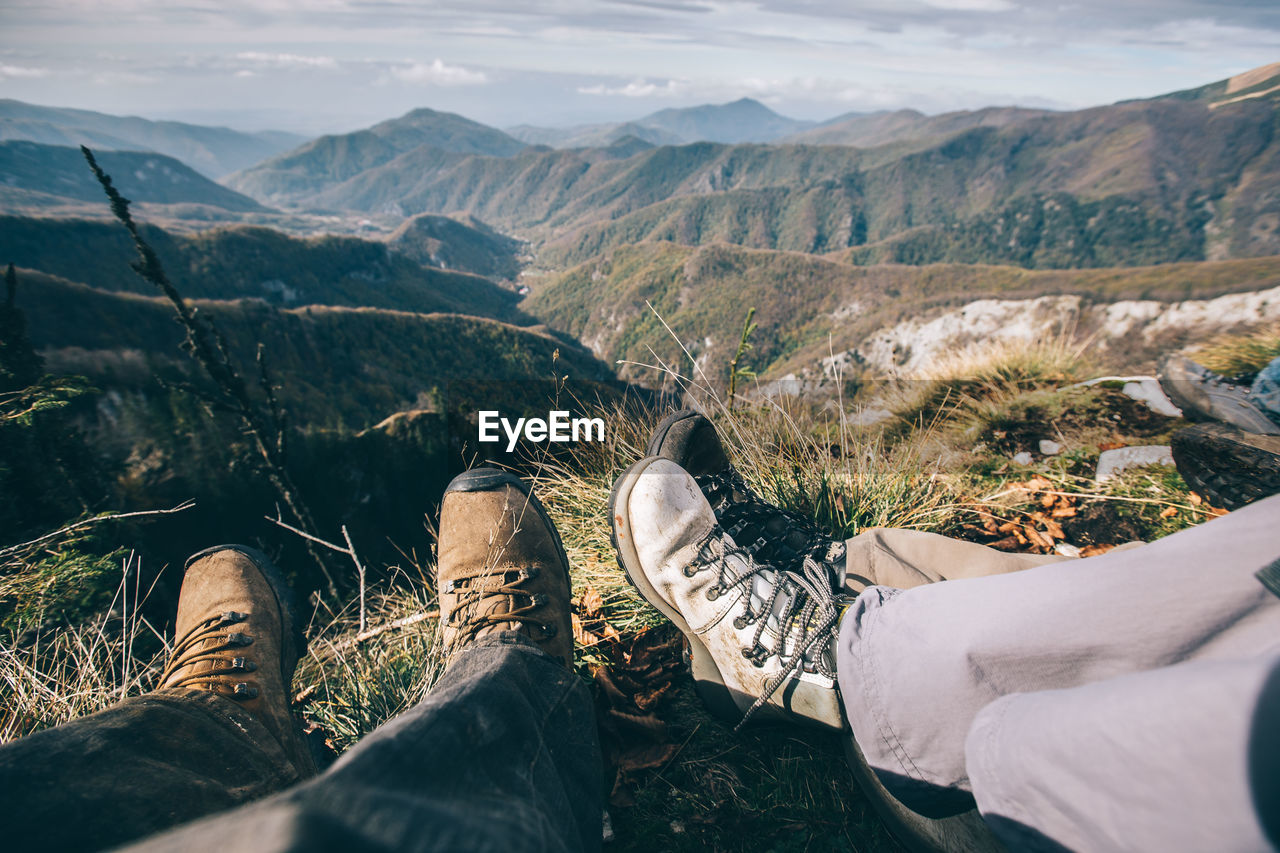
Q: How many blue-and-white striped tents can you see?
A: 0